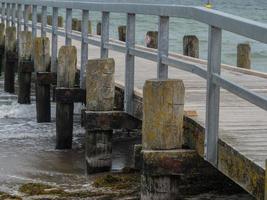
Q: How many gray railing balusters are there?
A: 14